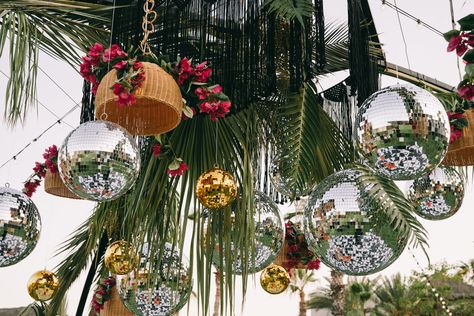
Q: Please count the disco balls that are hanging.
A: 12